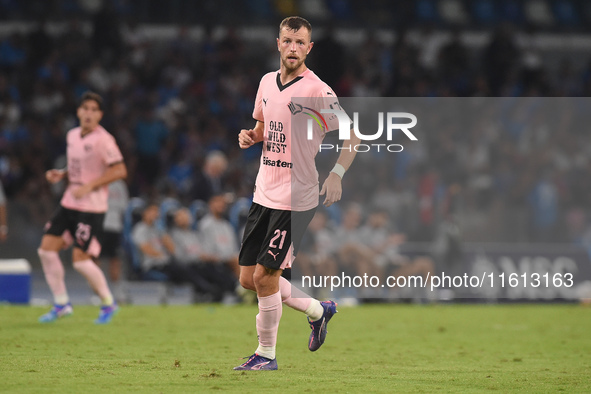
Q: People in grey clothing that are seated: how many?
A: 6